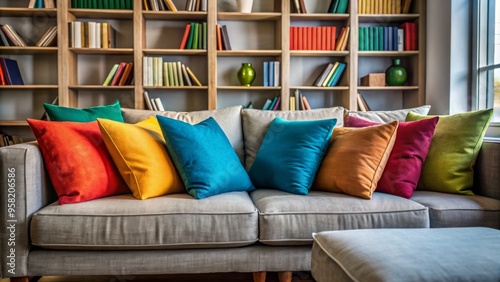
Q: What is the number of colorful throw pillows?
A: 8